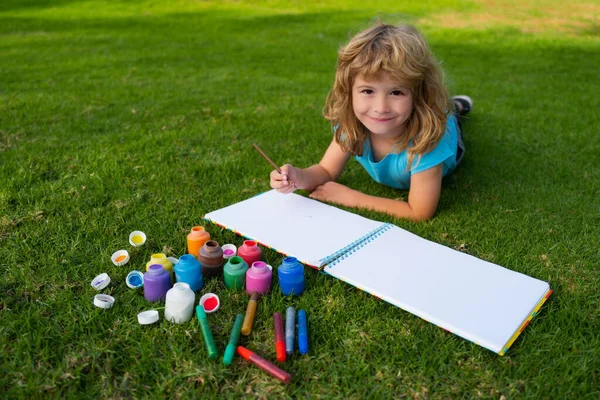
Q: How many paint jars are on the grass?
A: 10